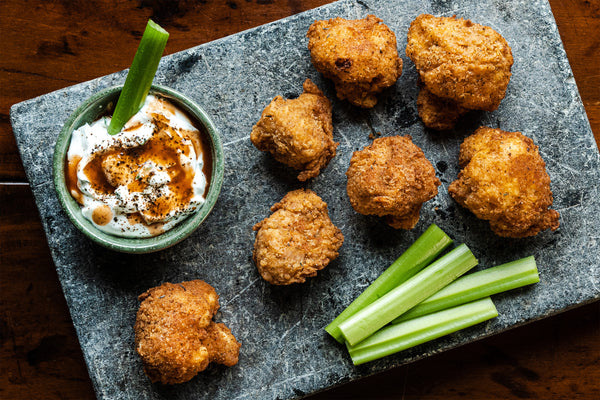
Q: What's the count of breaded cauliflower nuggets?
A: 7